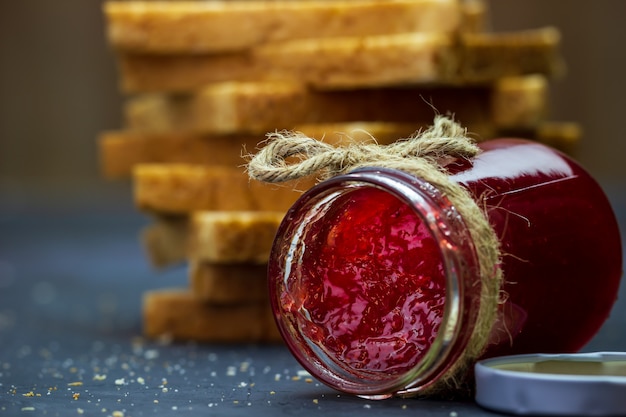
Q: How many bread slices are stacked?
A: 8